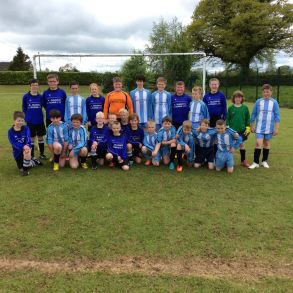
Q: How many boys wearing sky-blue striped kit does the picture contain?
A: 12